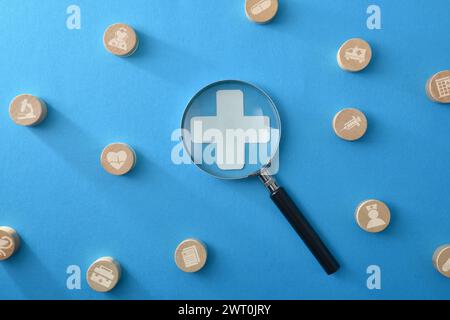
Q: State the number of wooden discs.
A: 12